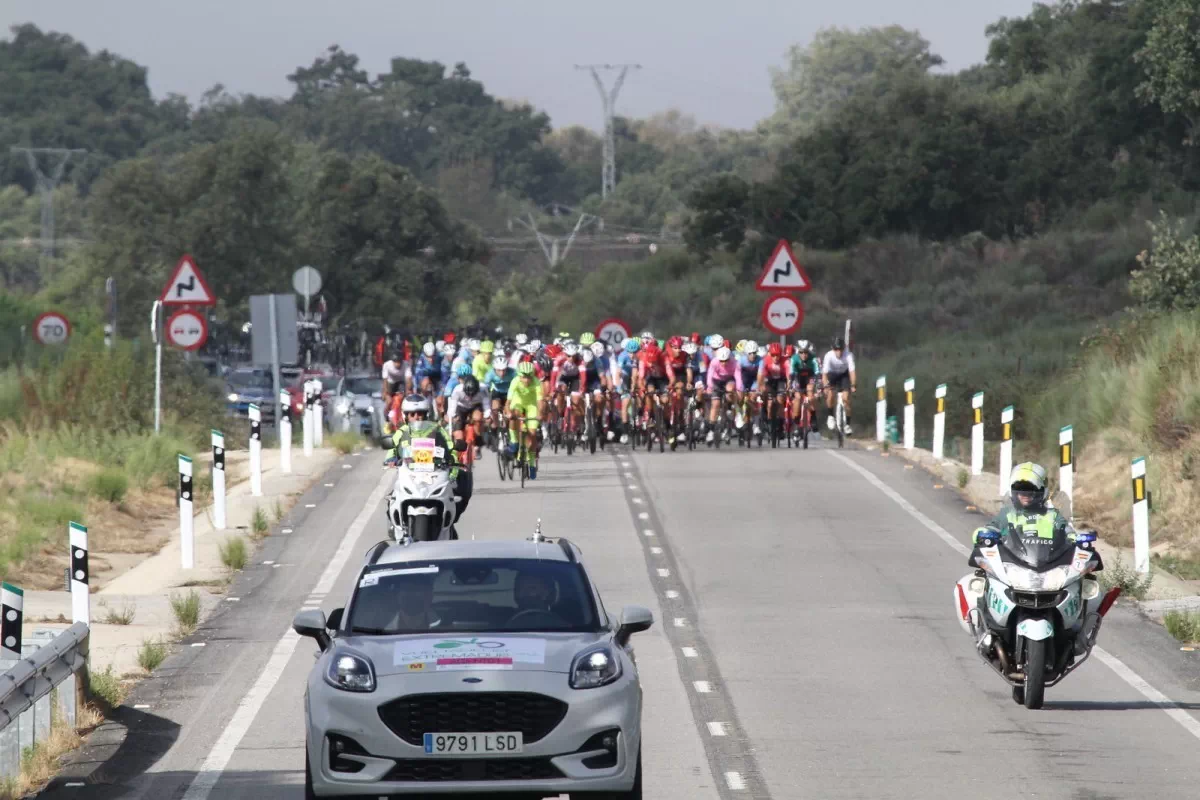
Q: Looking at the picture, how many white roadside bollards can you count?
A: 15